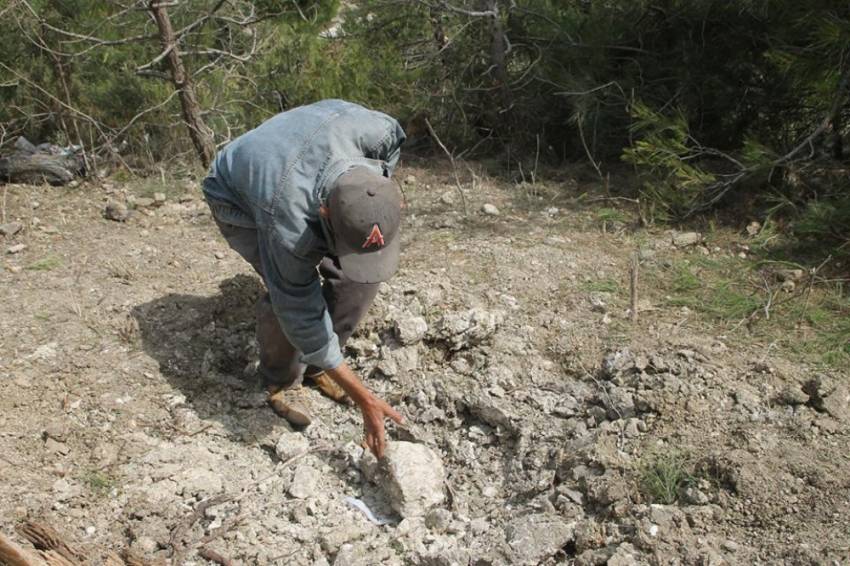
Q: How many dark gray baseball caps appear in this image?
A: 1